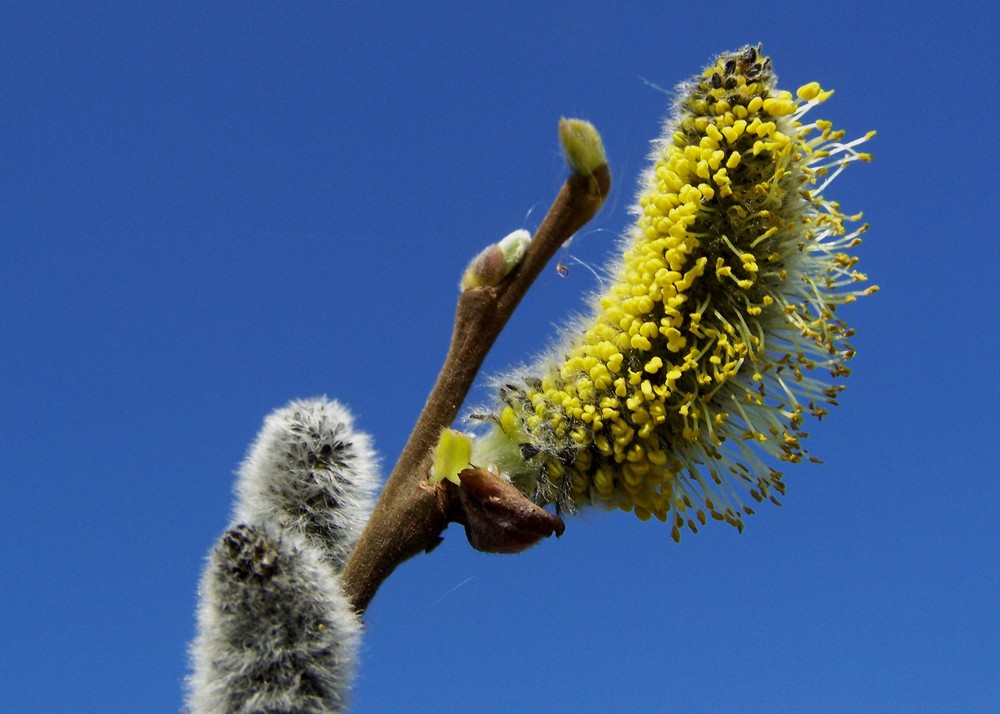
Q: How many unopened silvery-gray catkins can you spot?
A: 2